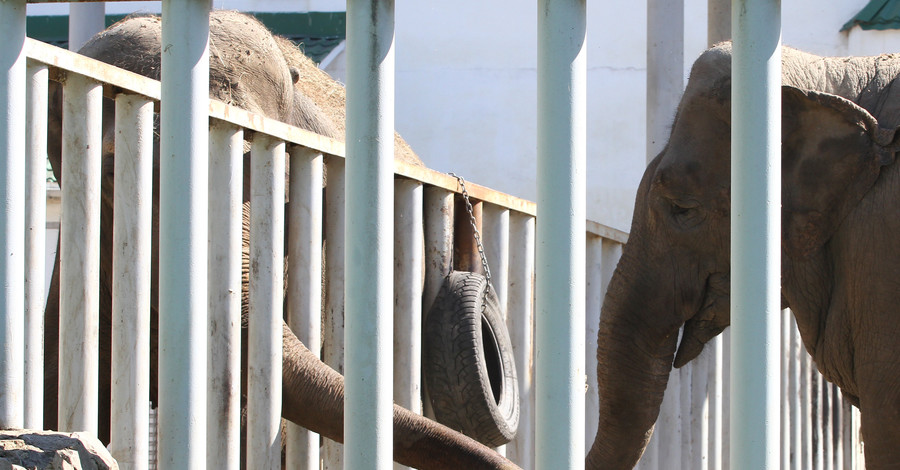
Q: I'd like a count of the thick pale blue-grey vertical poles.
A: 5